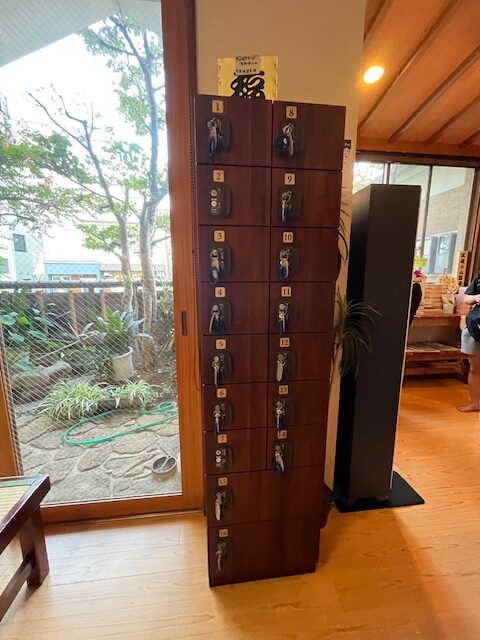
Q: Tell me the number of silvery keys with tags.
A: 14